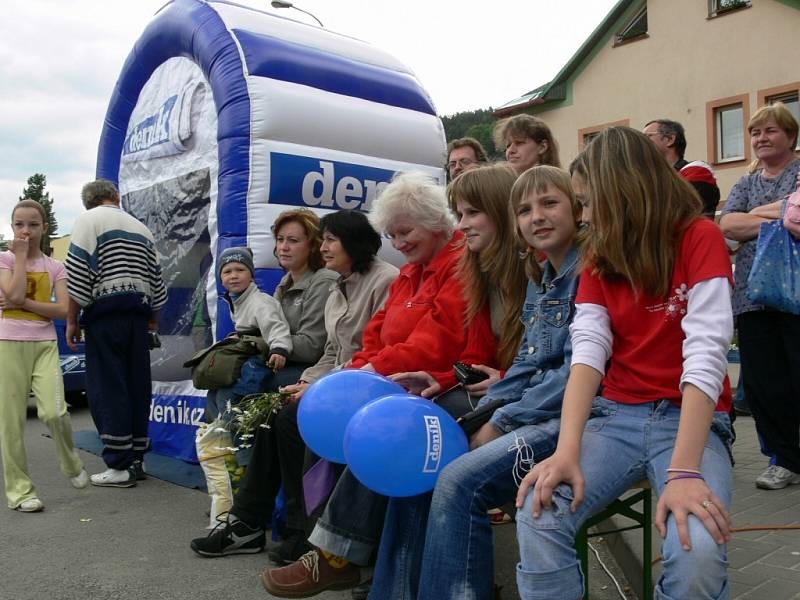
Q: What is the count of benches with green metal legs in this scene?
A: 1